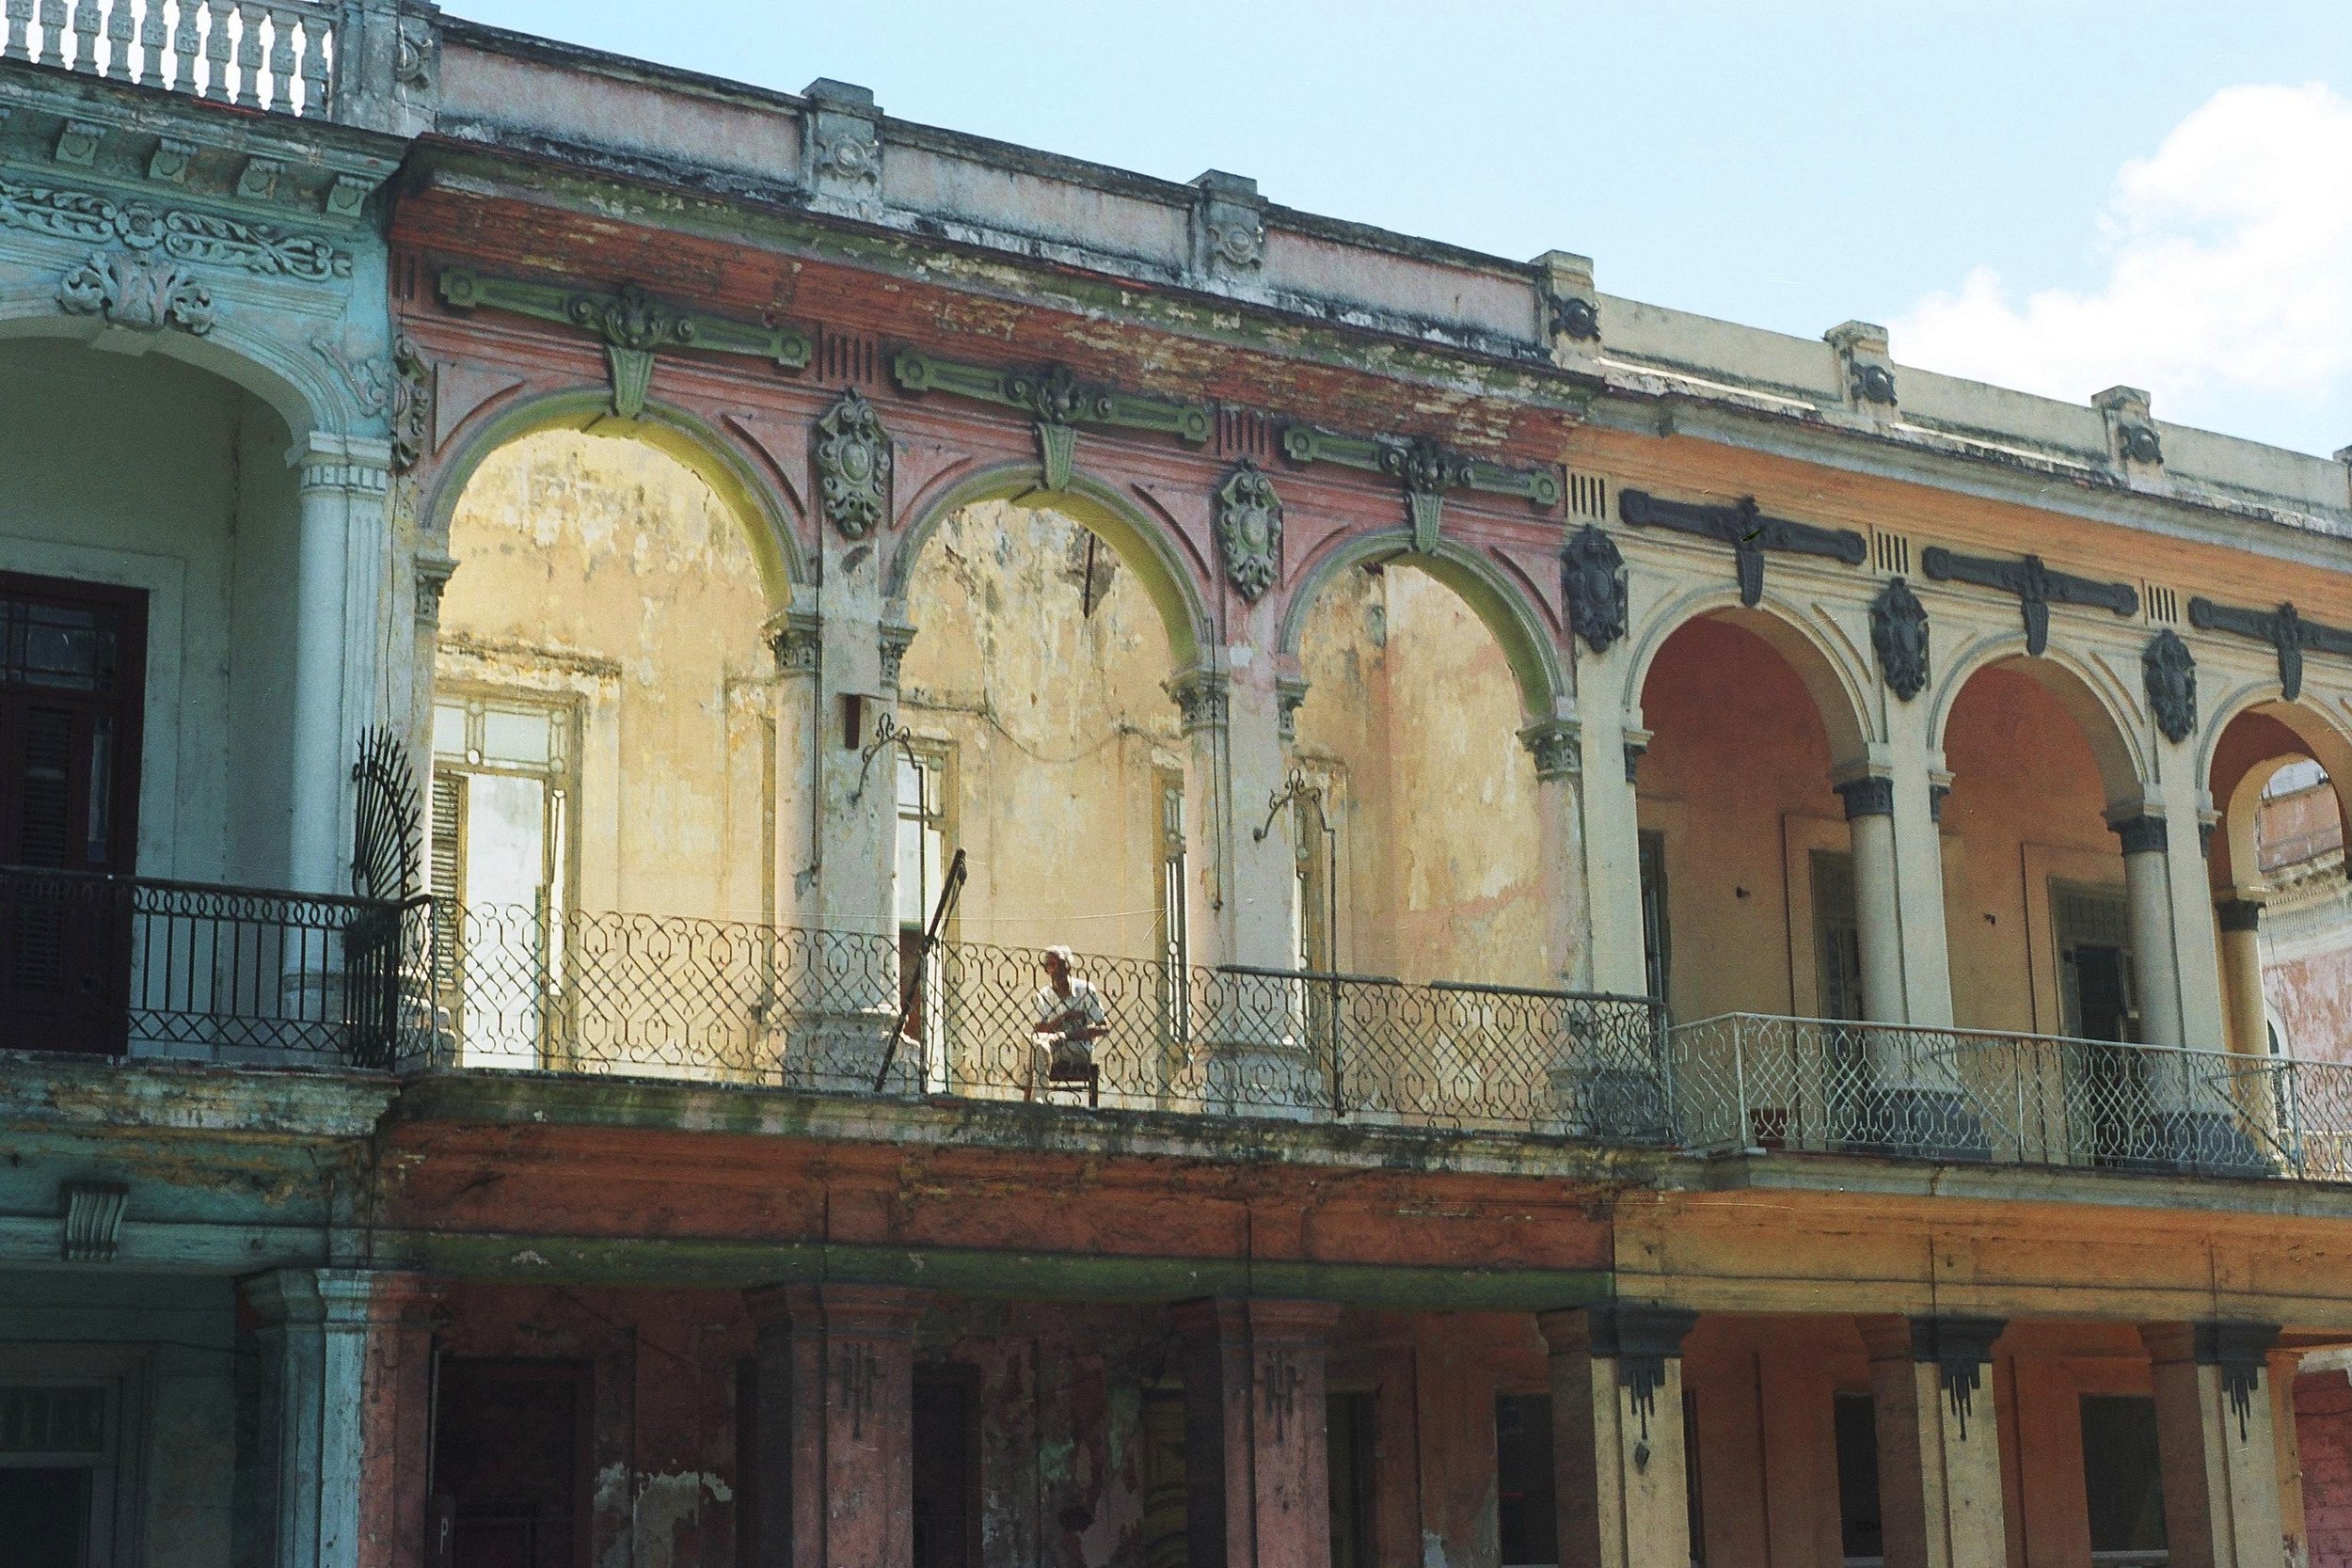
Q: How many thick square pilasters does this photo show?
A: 6